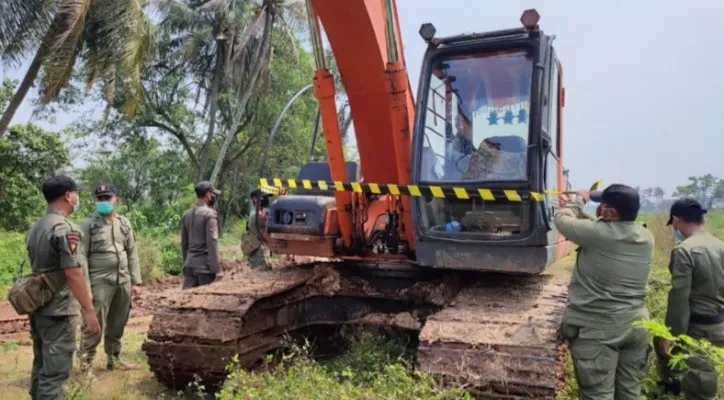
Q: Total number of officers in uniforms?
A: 6